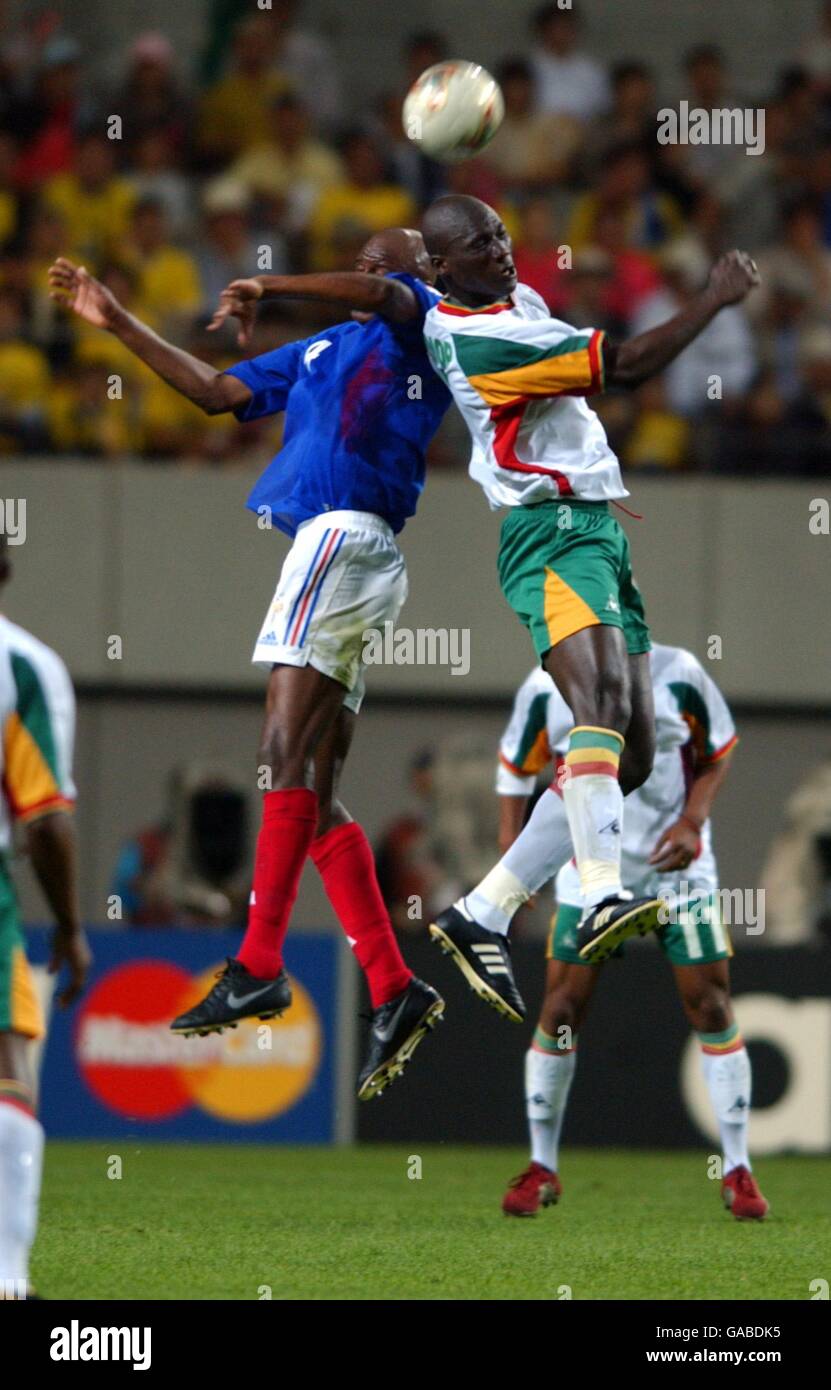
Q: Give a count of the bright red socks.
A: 2